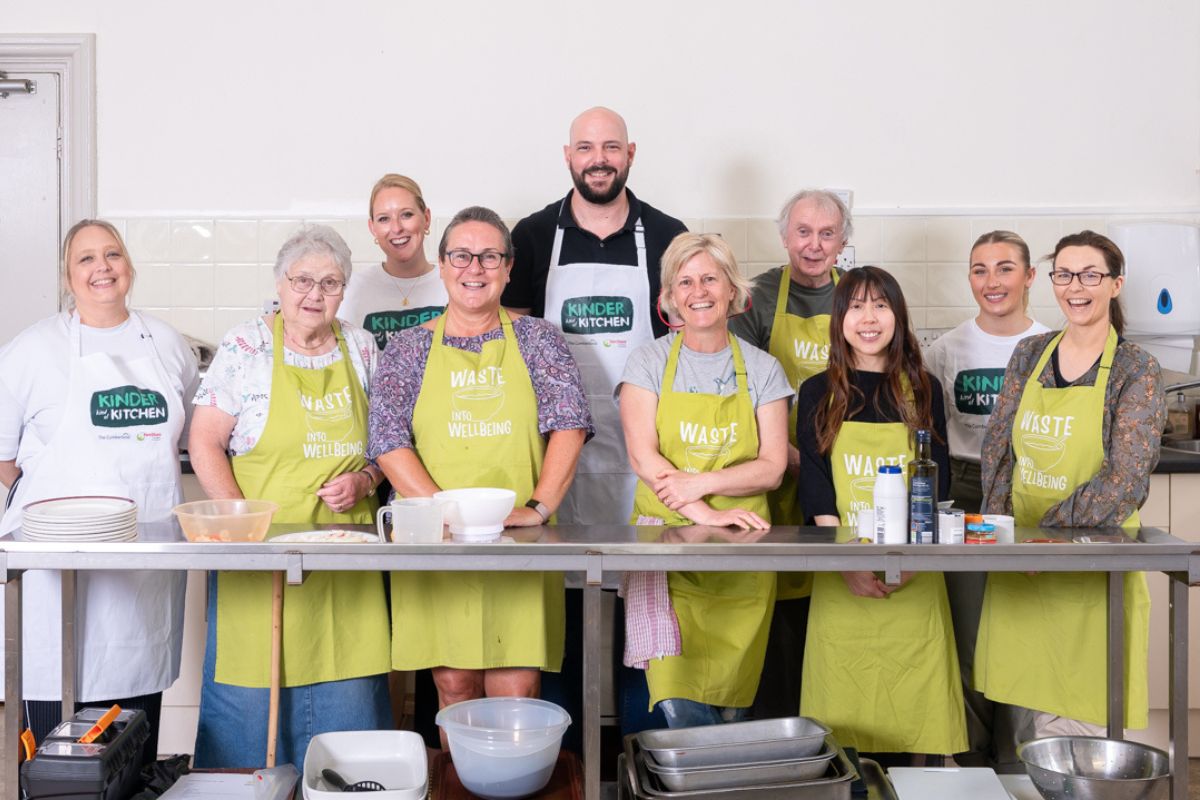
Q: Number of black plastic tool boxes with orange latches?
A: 1